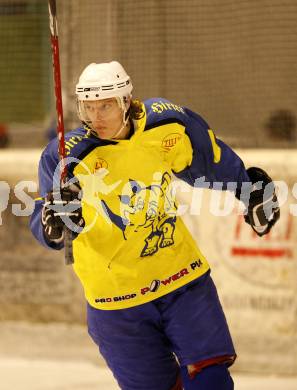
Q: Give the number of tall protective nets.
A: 1